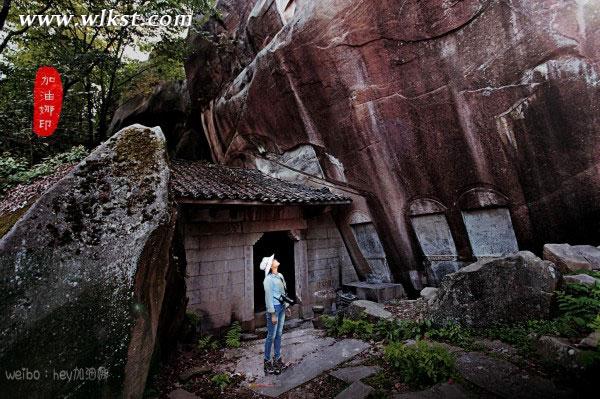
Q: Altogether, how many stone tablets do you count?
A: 3